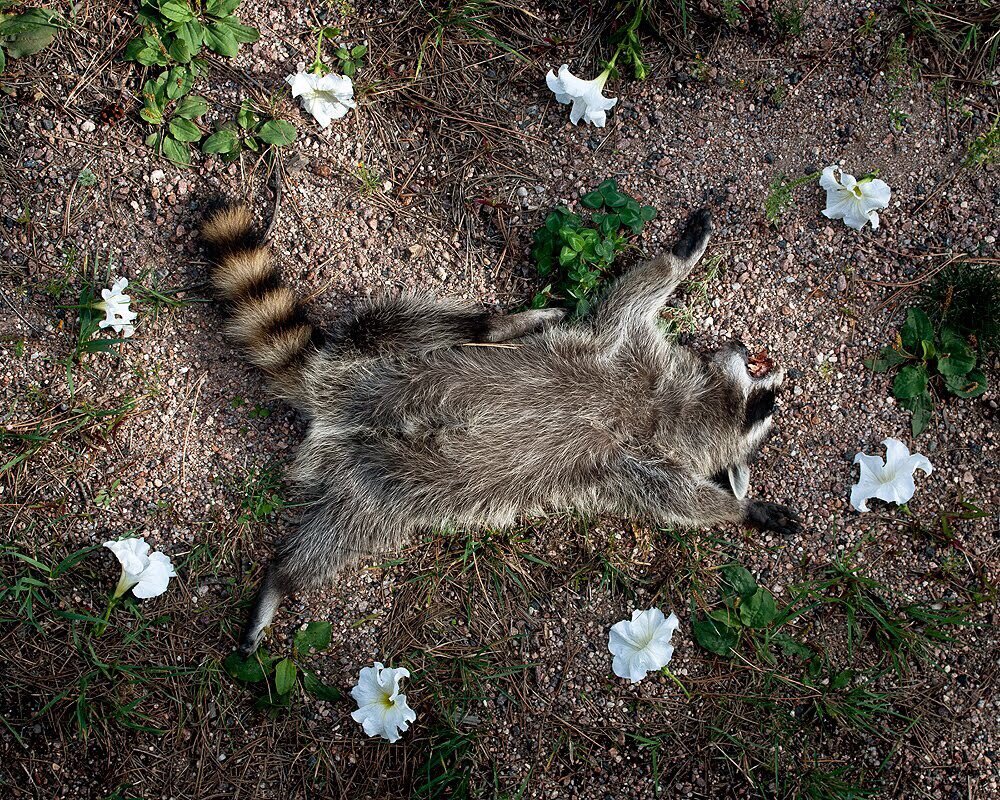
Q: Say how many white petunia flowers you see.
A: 8